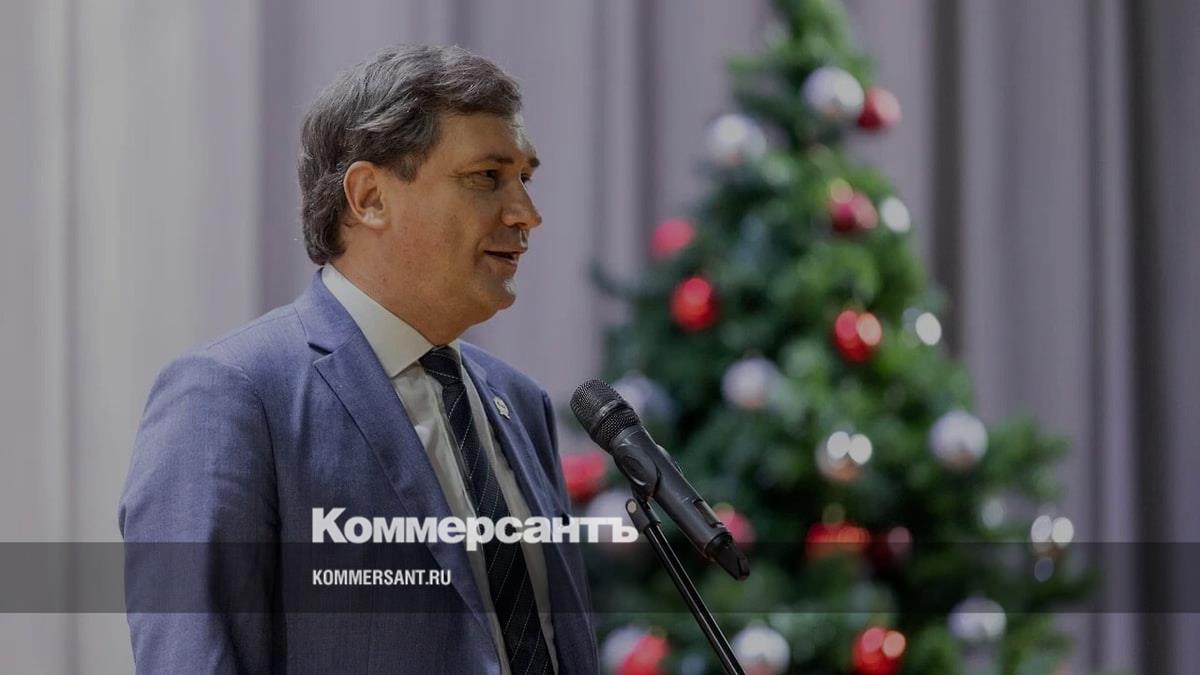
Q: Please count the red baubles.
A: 11